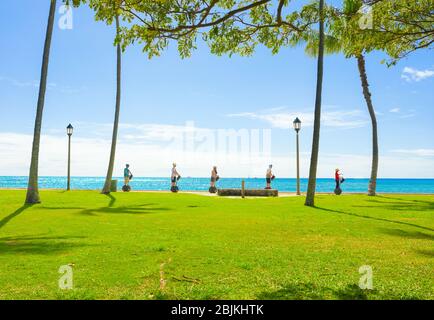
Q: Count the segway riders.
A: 5